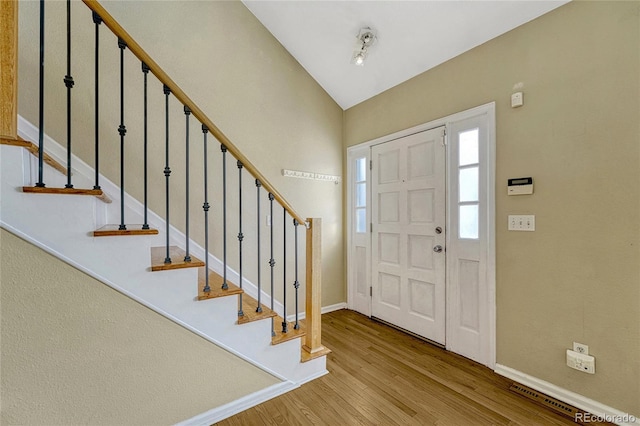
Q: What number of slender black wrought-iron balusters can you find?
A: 14